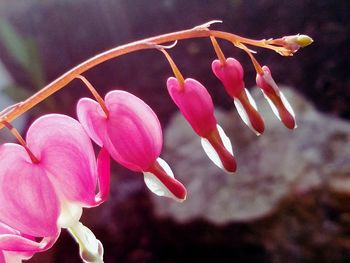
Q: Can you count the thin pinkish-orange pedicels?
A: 5